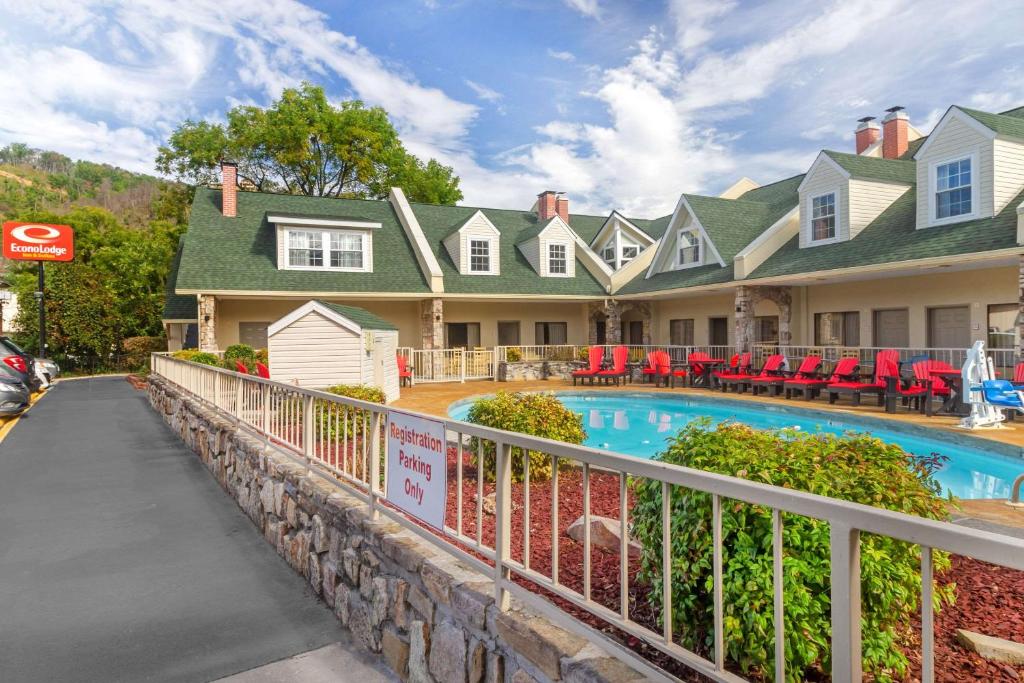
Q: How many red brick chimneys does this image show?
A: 5